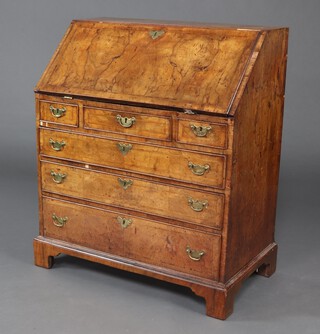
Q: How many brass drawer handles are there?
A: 9